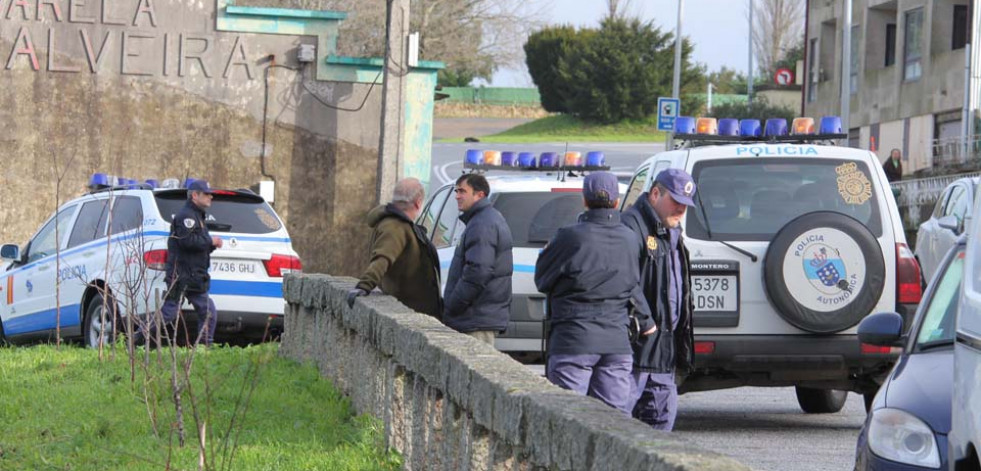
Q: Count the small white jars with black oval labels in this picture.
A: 0